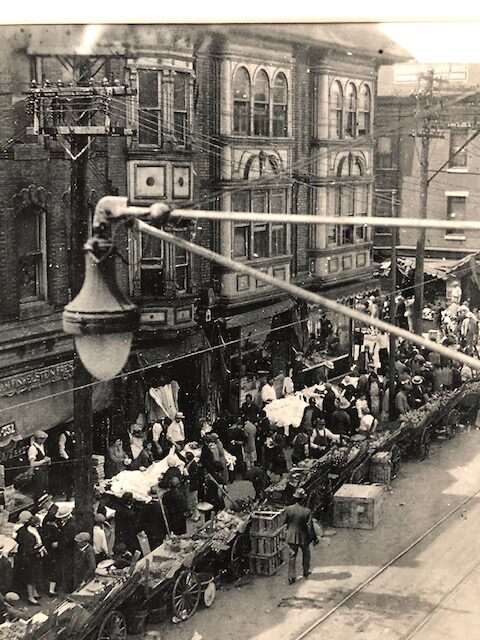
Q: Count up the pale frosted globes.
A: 1